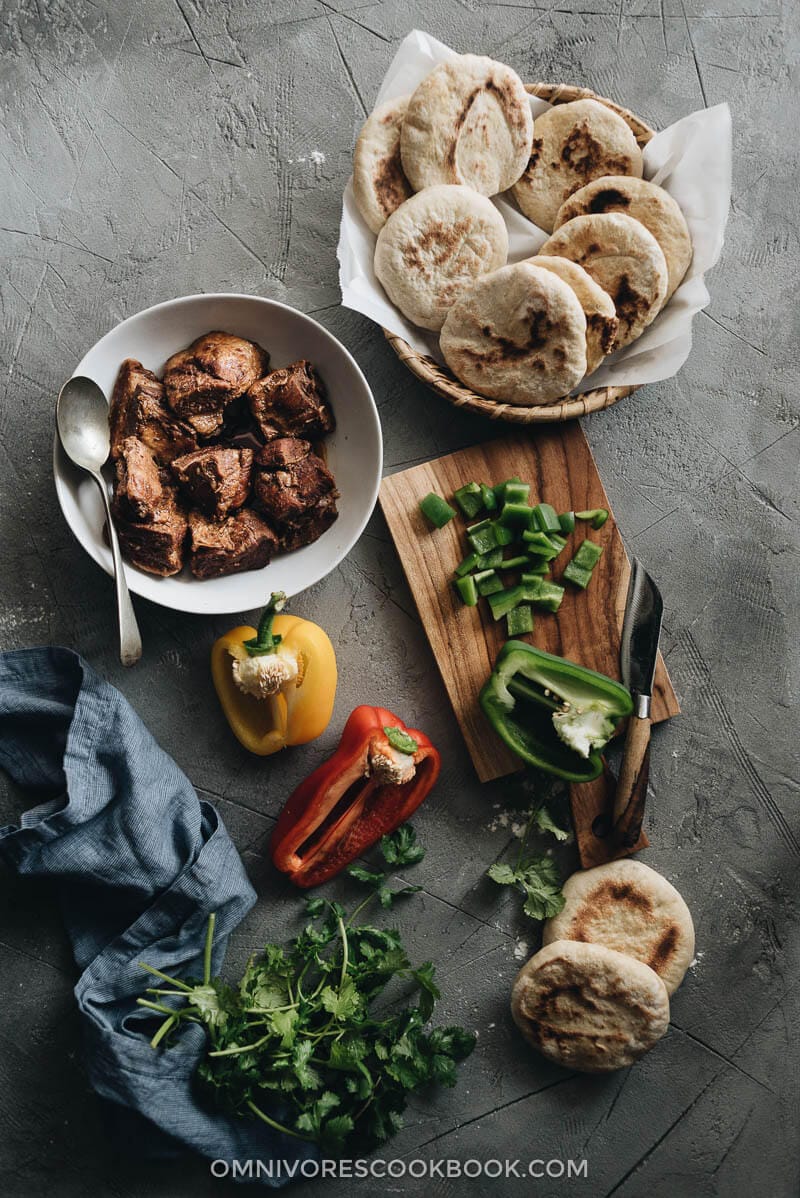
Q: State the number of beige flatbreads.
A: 10